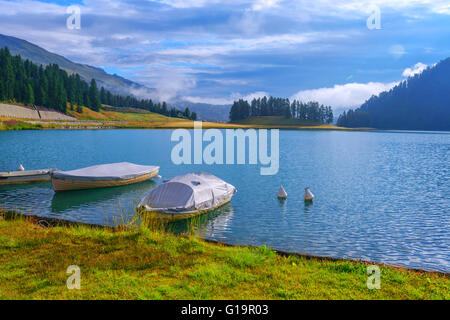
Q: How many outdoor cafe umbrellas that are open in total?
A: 0